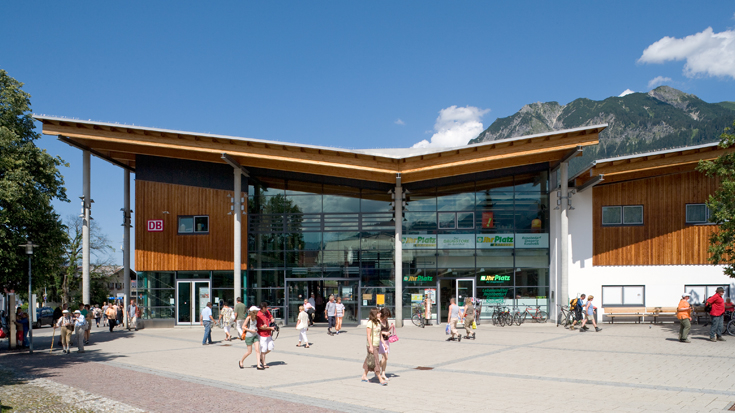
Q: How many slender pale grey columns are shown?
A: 5